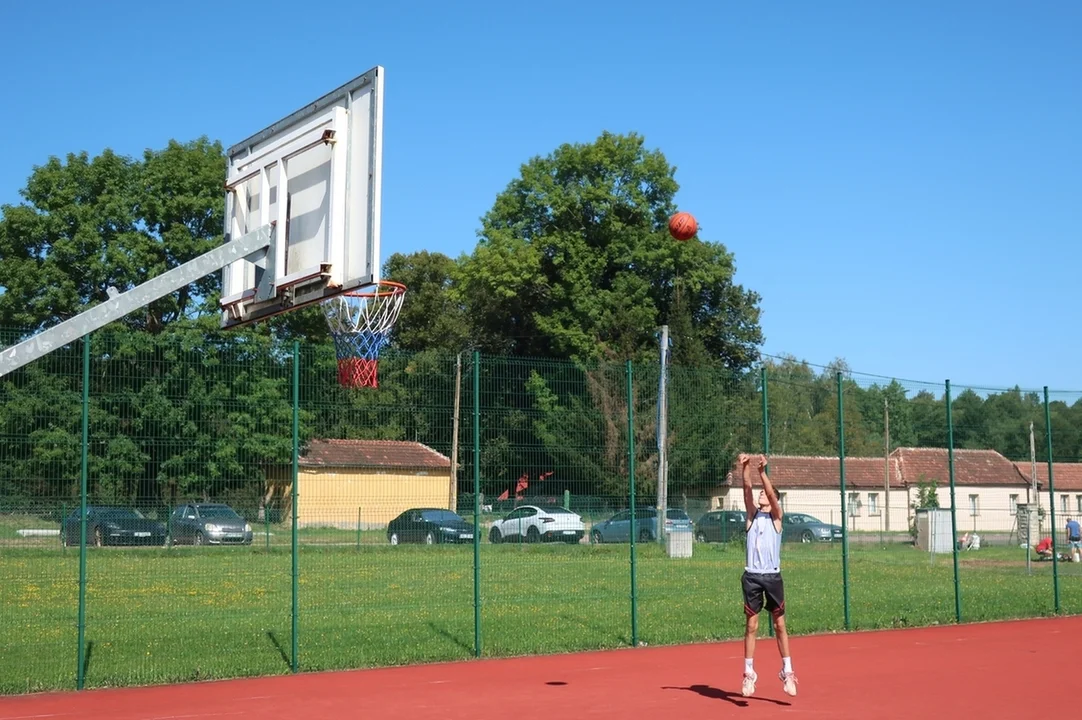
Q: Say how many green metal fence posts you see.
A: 8